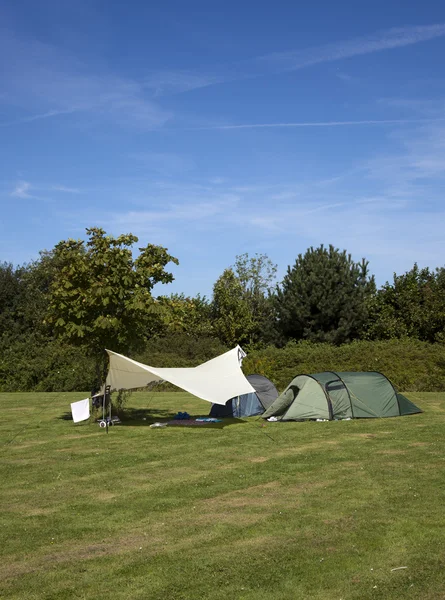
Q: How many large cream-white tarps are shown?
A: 1